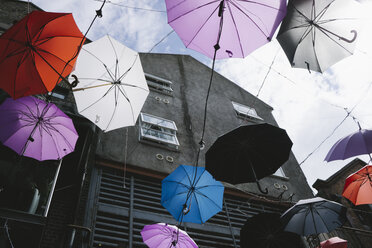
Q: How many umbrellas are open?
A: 13